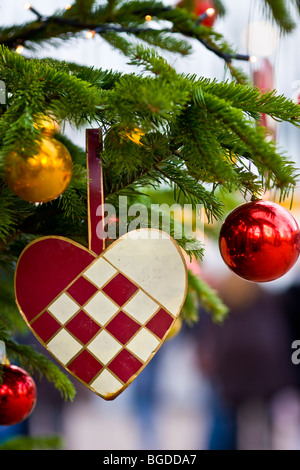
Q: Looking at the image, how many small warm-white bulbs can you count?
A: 7